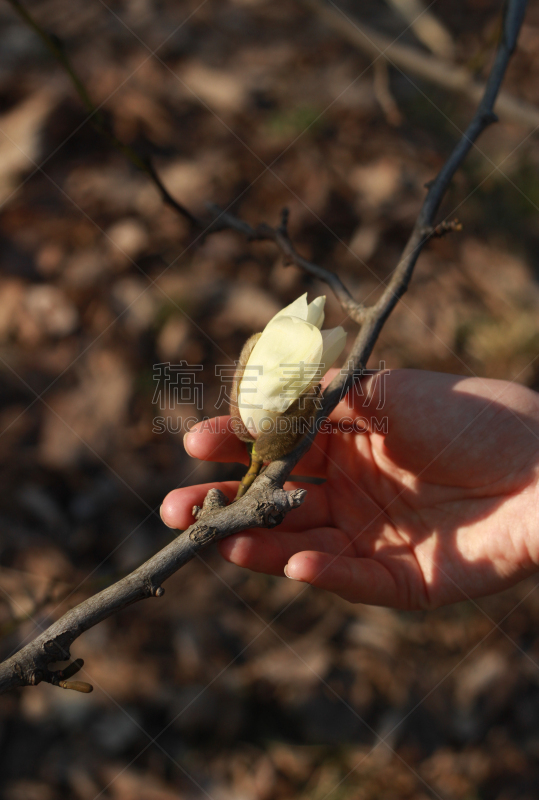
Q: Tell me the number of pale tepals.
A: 4